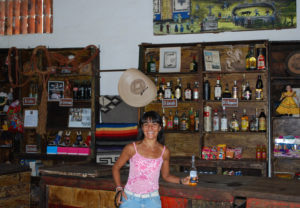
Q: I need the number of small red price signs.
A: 5